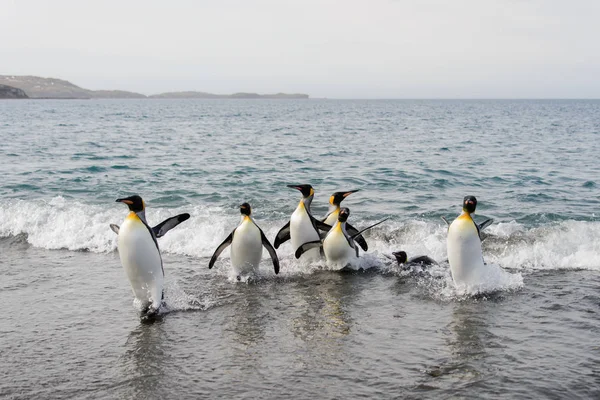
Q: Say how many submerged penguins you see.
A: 1